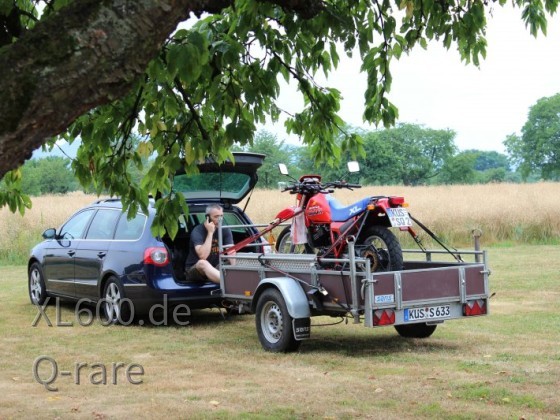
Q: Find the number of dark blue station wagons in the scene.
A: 1